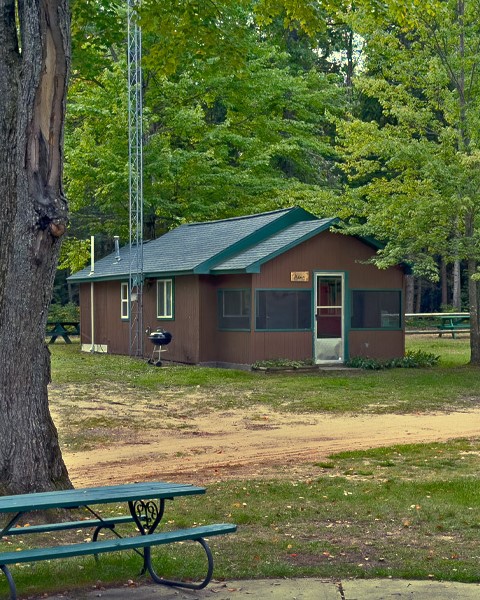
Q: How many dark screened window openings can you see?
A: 3